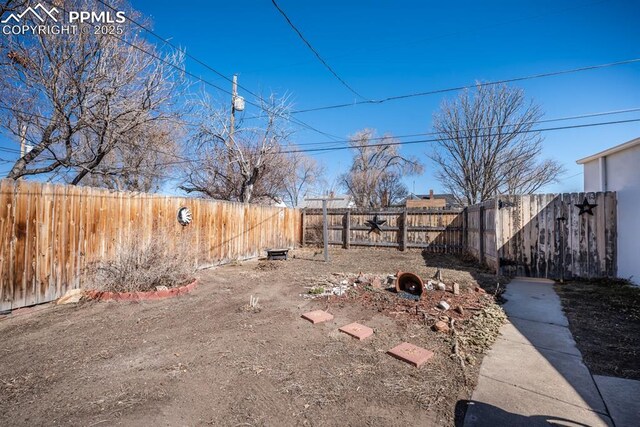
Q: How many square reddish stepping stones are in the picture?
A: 3